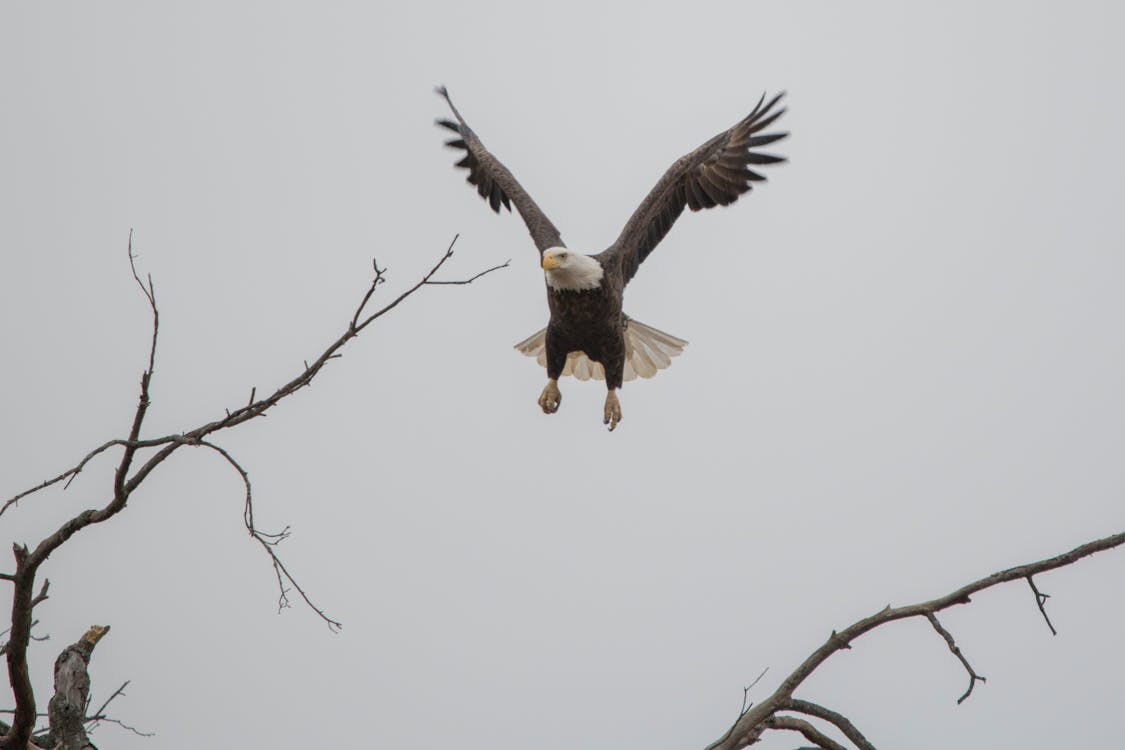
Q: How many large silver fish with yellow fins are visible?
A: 0